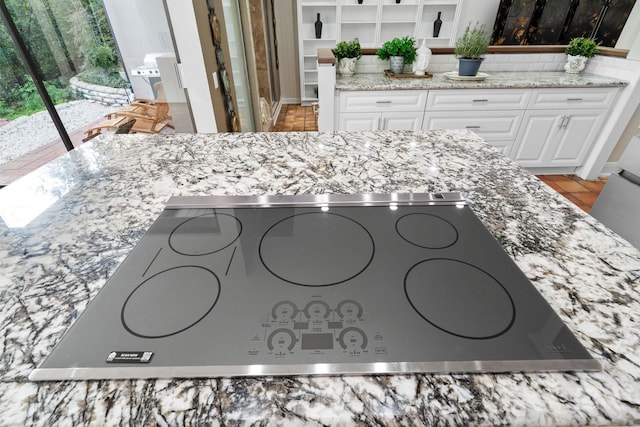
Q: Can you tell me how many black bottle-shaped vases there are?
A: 2